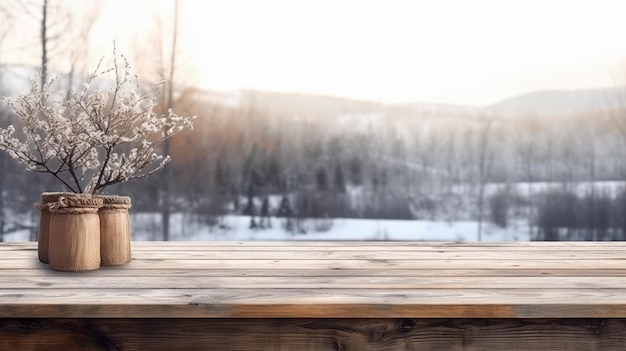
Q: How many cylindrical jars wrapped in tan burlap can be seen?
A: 3